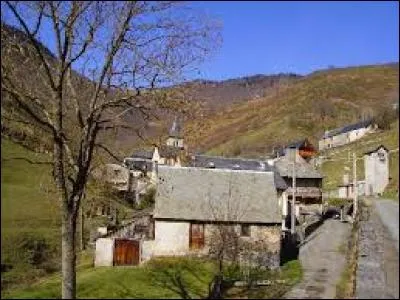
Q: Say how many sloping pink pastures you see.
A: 0